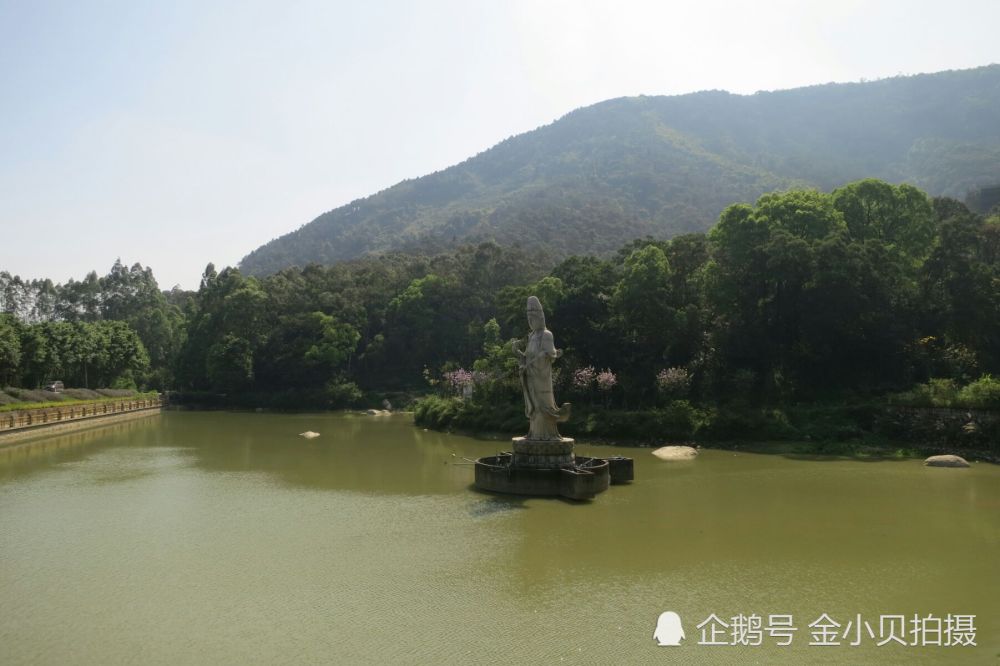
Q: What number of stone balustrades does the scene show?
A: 1